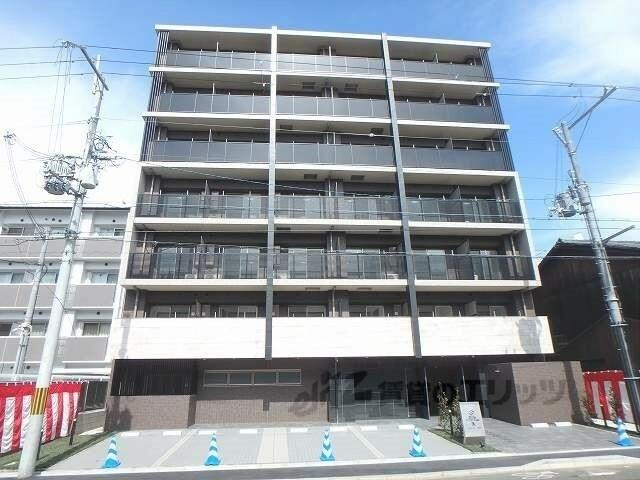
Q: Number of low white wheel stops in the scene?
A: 10